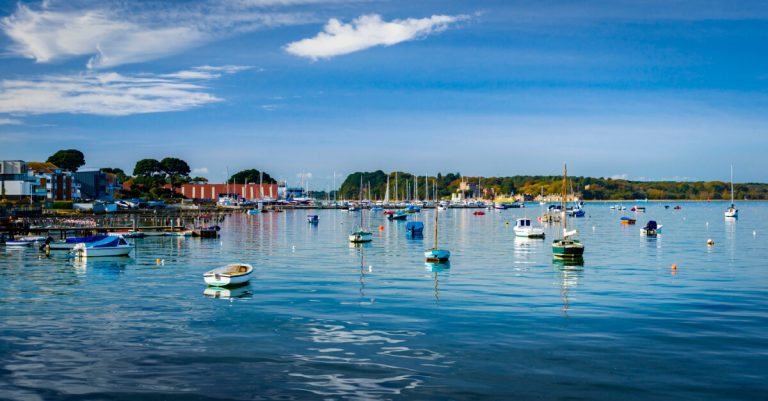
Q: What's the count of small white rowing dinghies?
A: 1